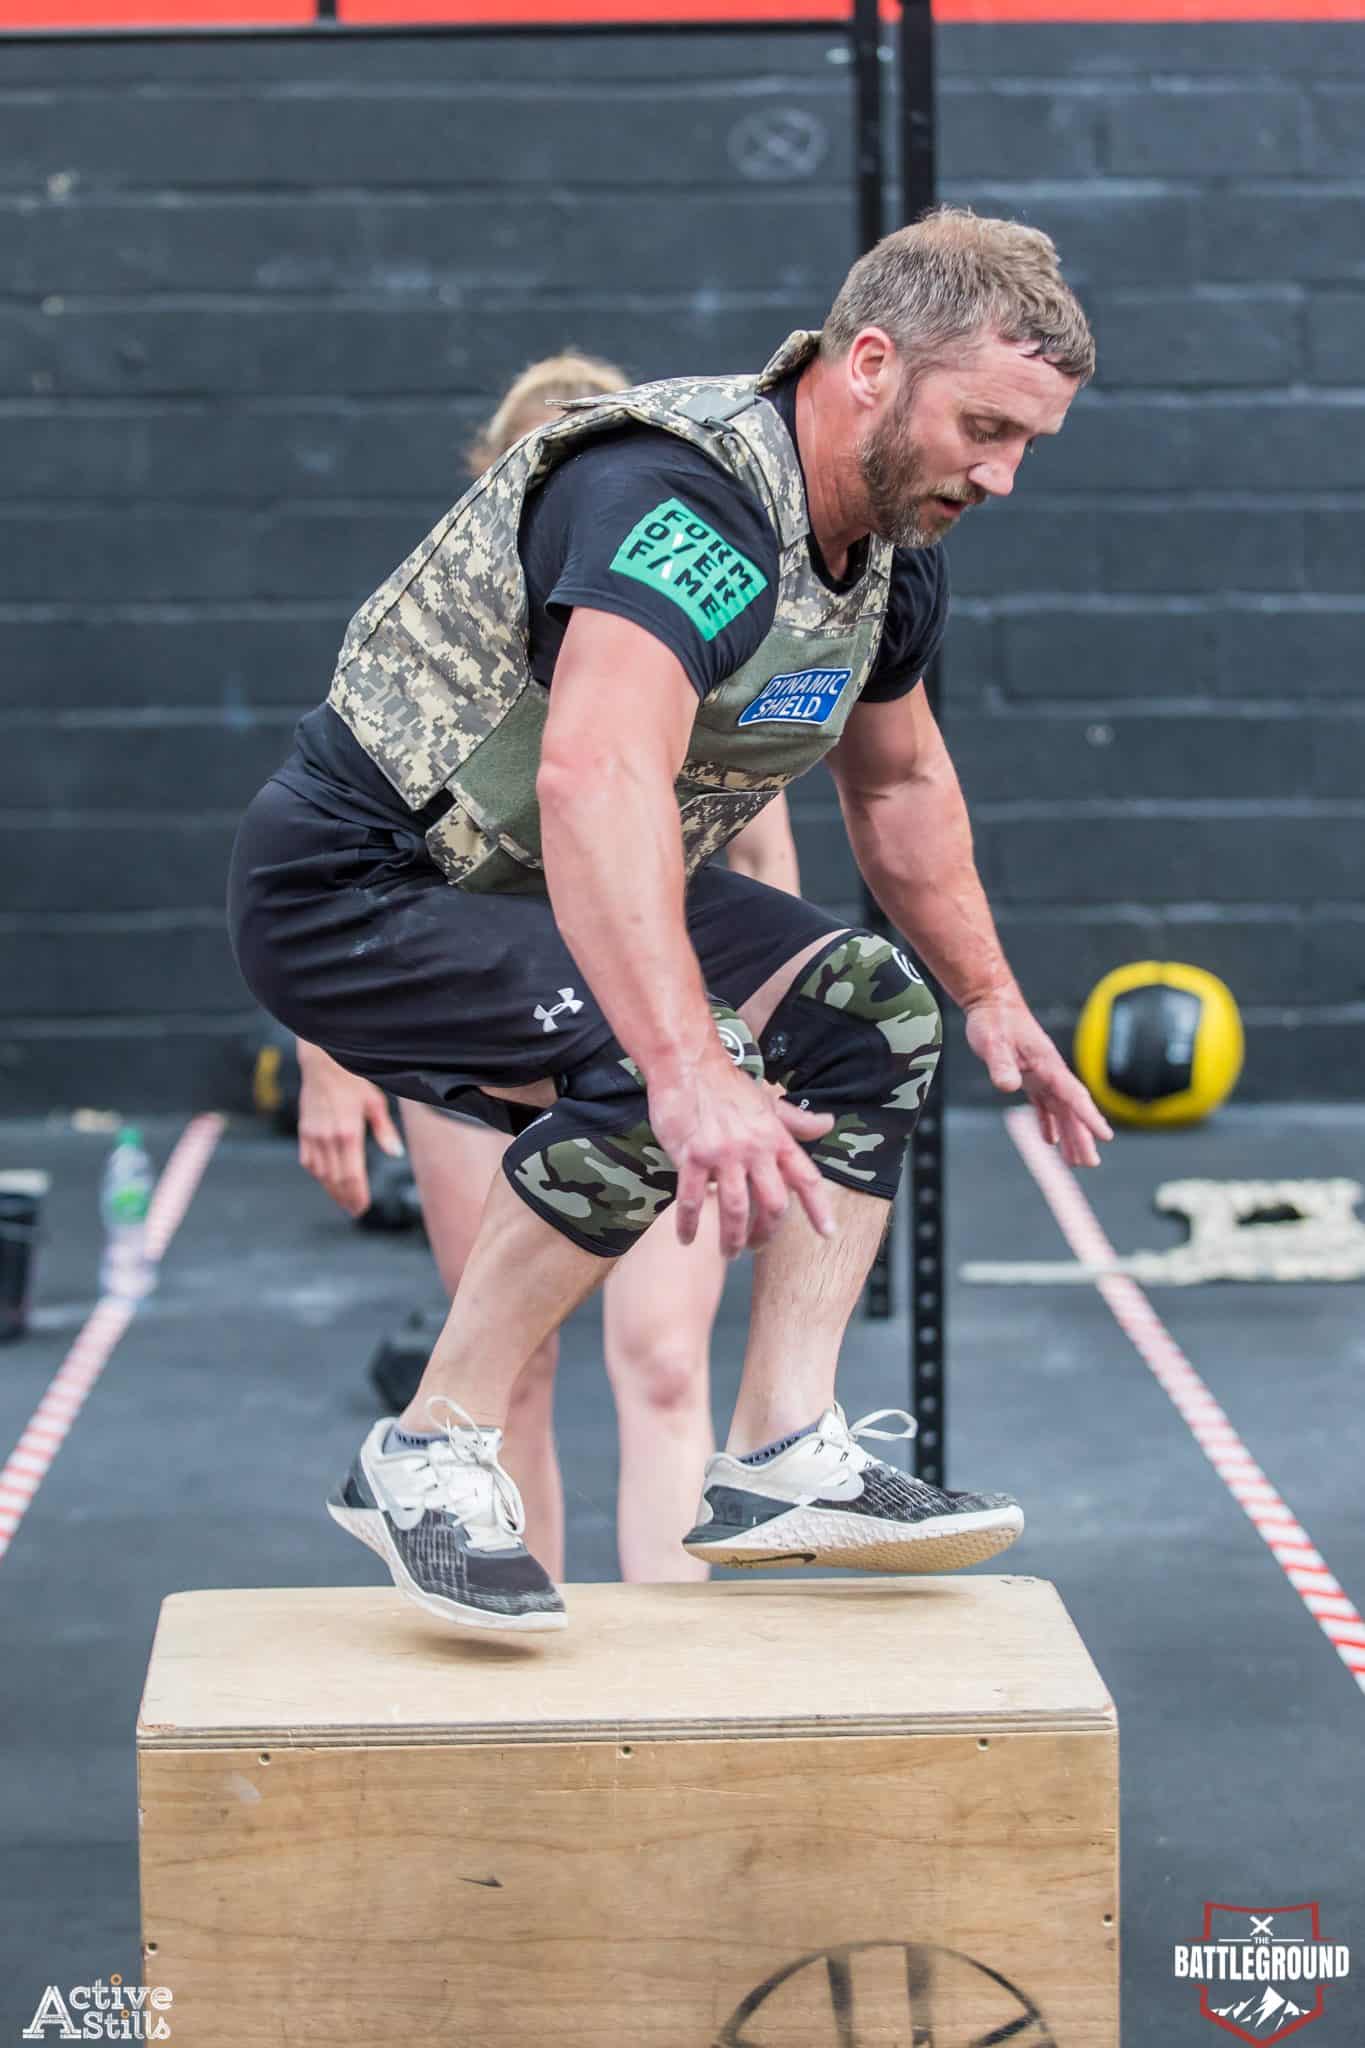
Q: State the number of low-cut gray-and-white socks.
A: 2